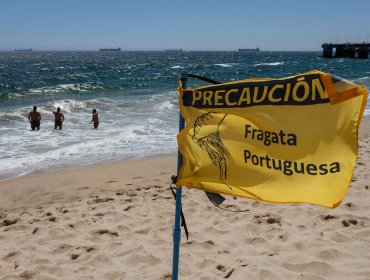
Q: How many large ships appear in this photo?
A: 4